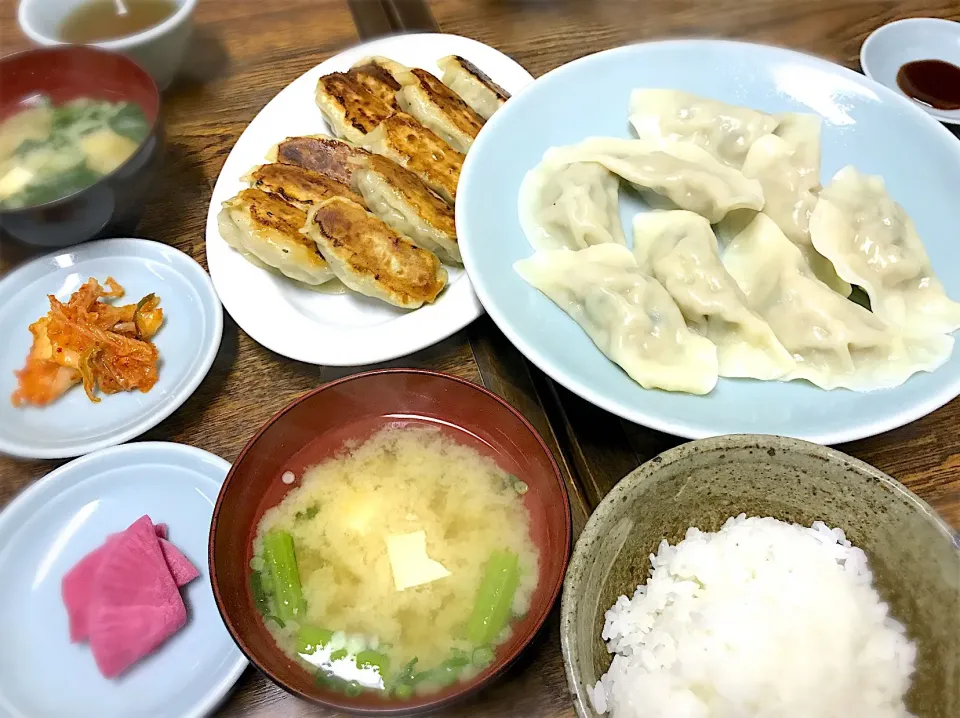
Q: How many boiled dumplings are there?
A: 8